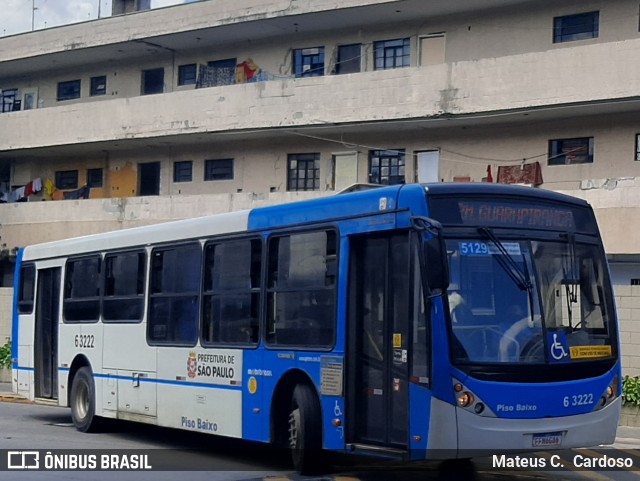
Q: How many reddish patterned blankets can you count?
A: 1